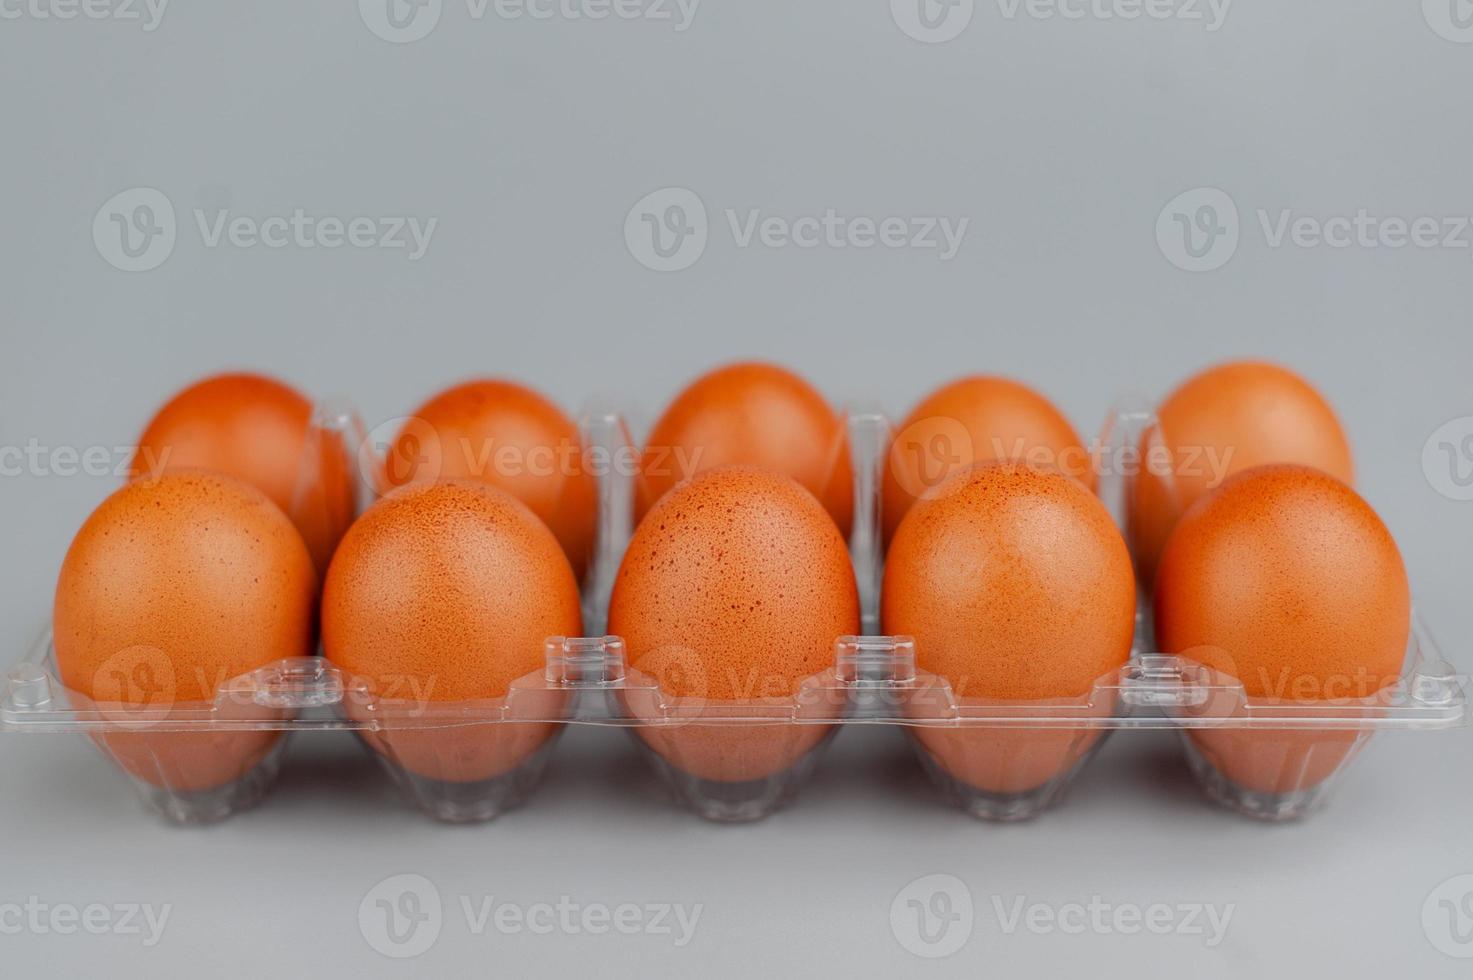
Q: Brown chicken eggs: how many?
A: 10